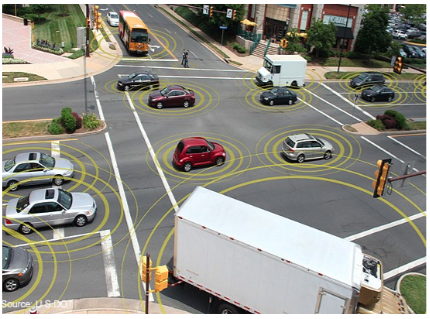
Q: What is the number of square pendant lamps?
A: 0